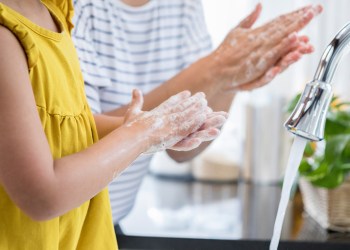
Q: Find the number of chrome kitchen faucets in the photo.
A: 1